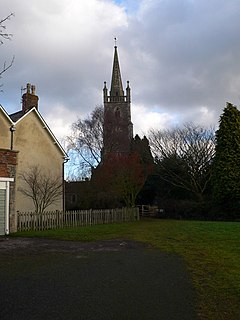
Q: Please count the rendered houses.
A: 1